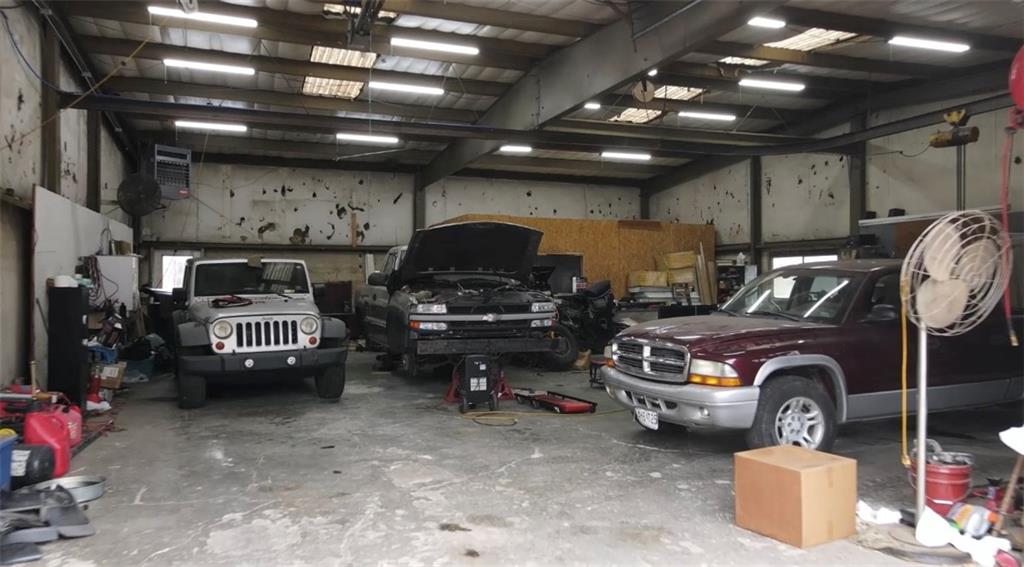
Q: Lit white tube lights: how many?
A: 14